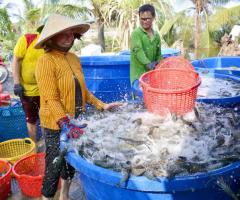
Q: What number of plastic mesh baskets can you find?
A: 5